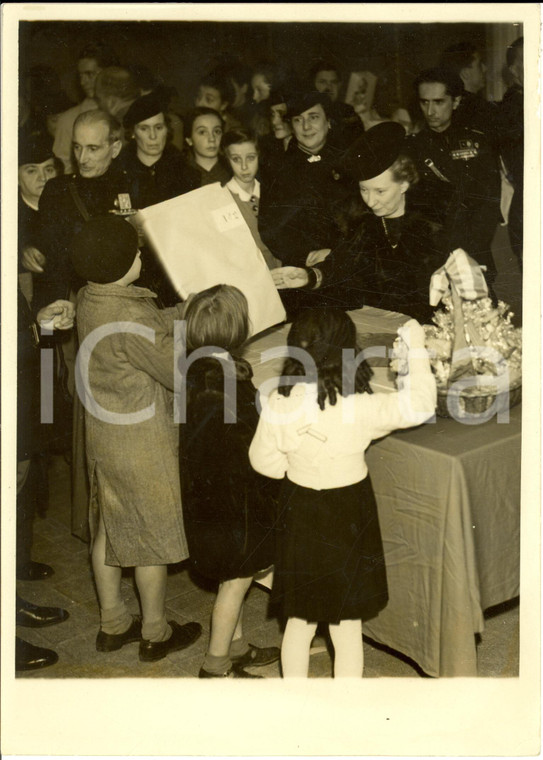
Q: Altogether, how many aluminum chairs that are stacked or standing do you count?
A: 0